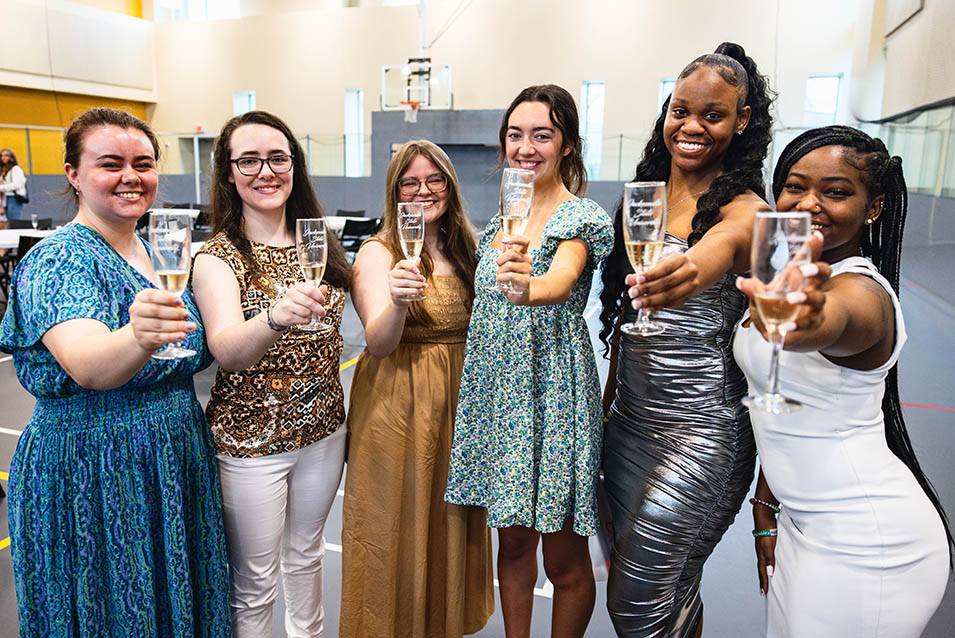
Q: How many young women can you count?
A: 6